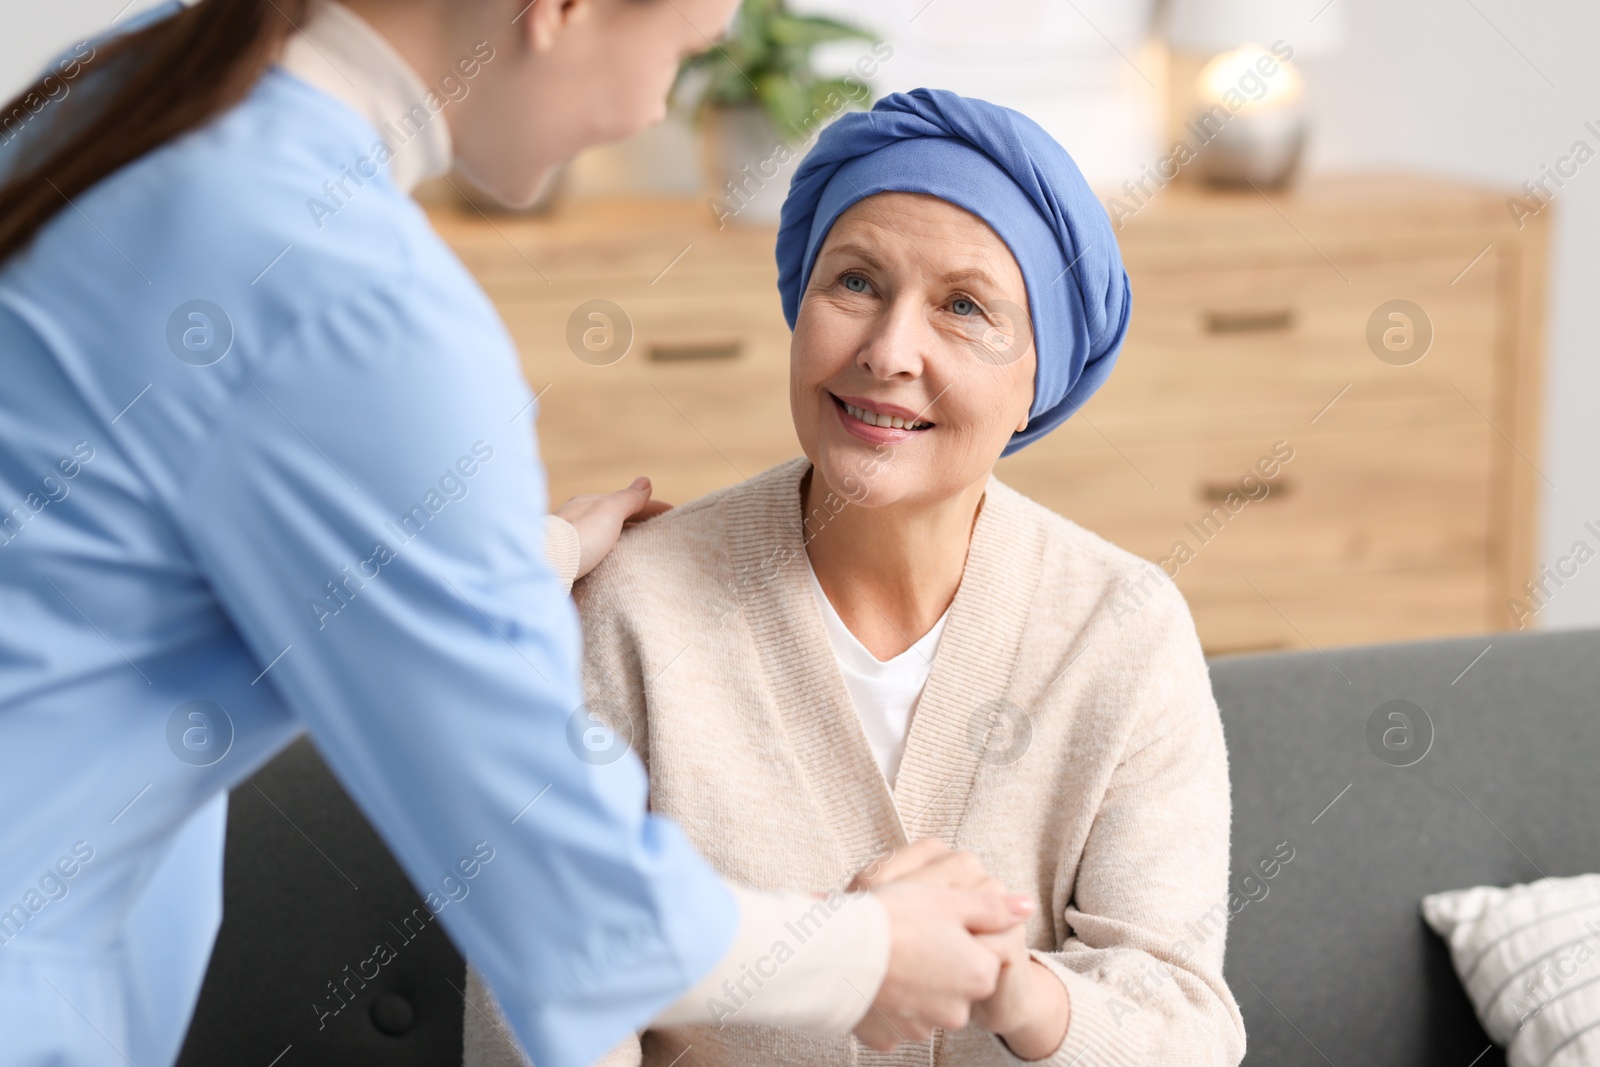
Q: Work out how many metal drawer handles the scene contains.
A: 3